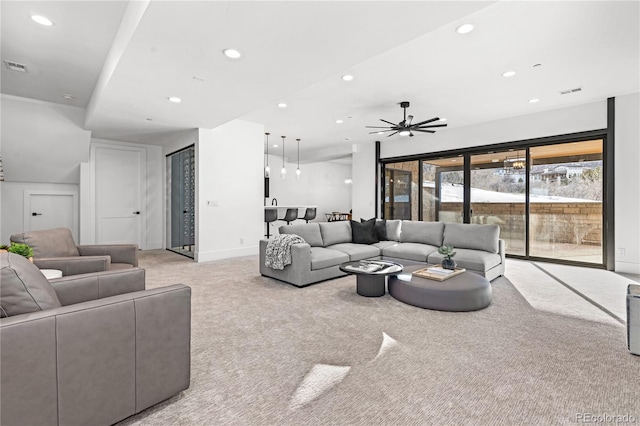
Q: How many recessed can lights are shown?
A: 12